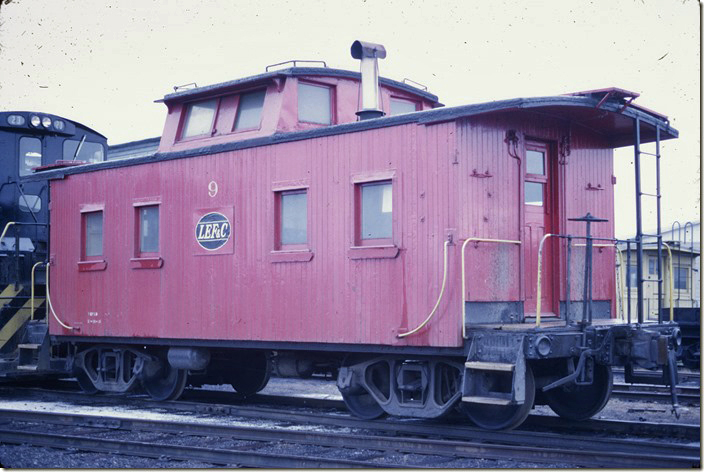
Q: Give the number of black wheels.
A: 6